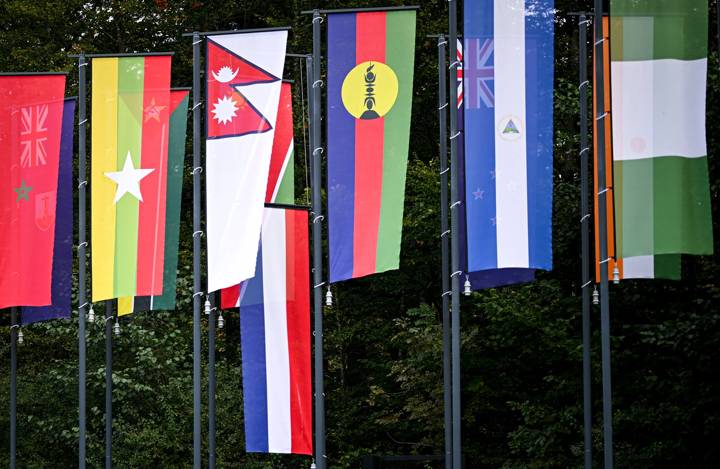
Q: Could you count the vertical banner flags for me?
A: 12